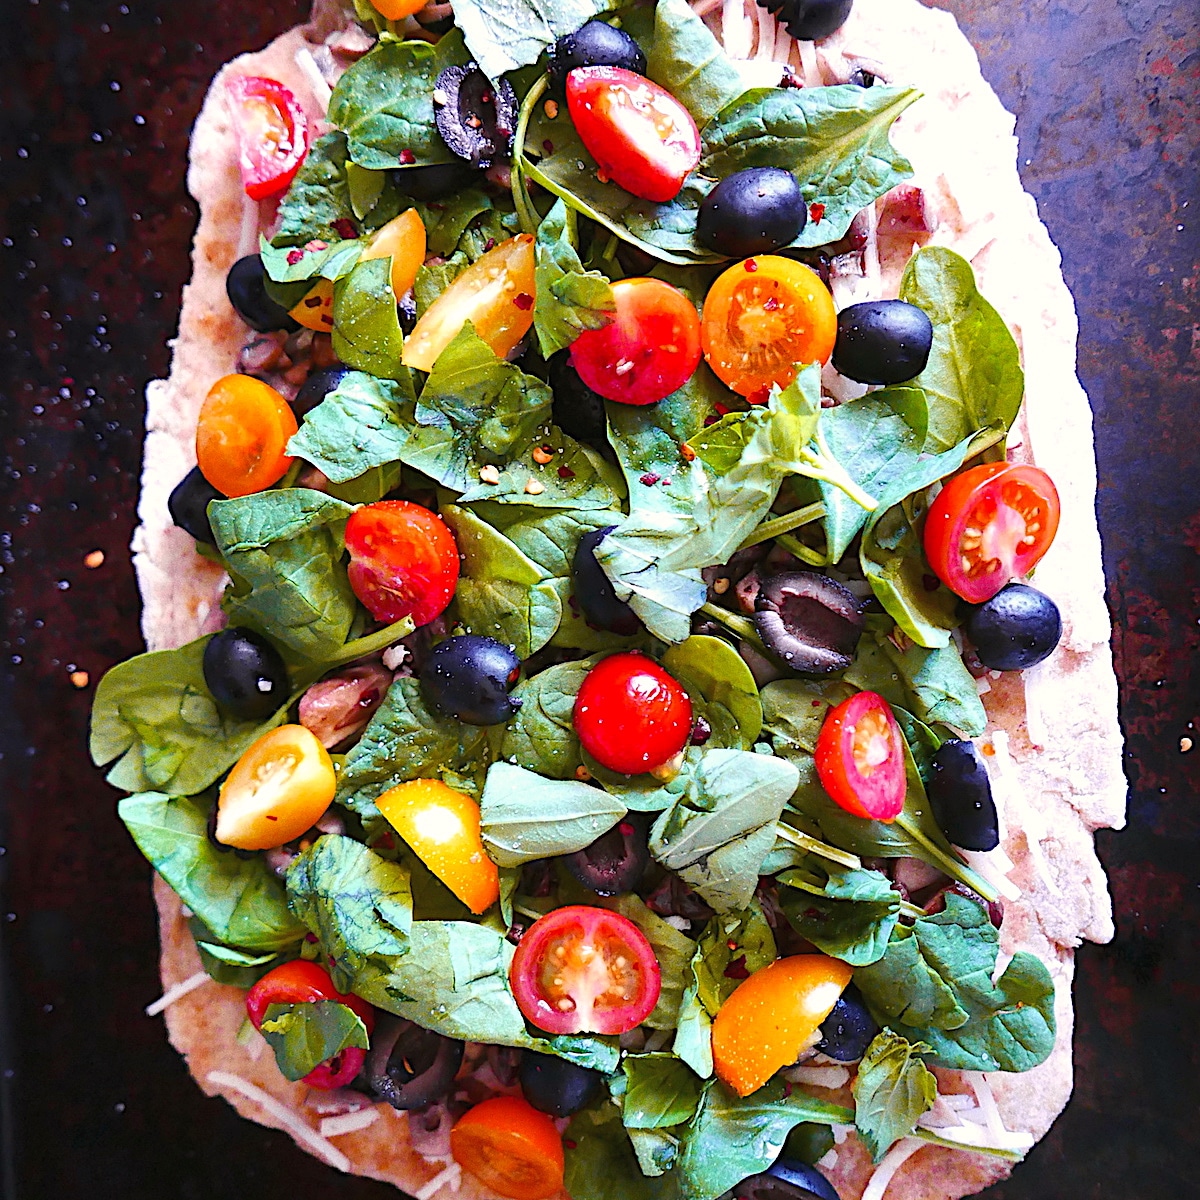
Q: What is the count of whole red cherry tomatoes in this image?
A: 1